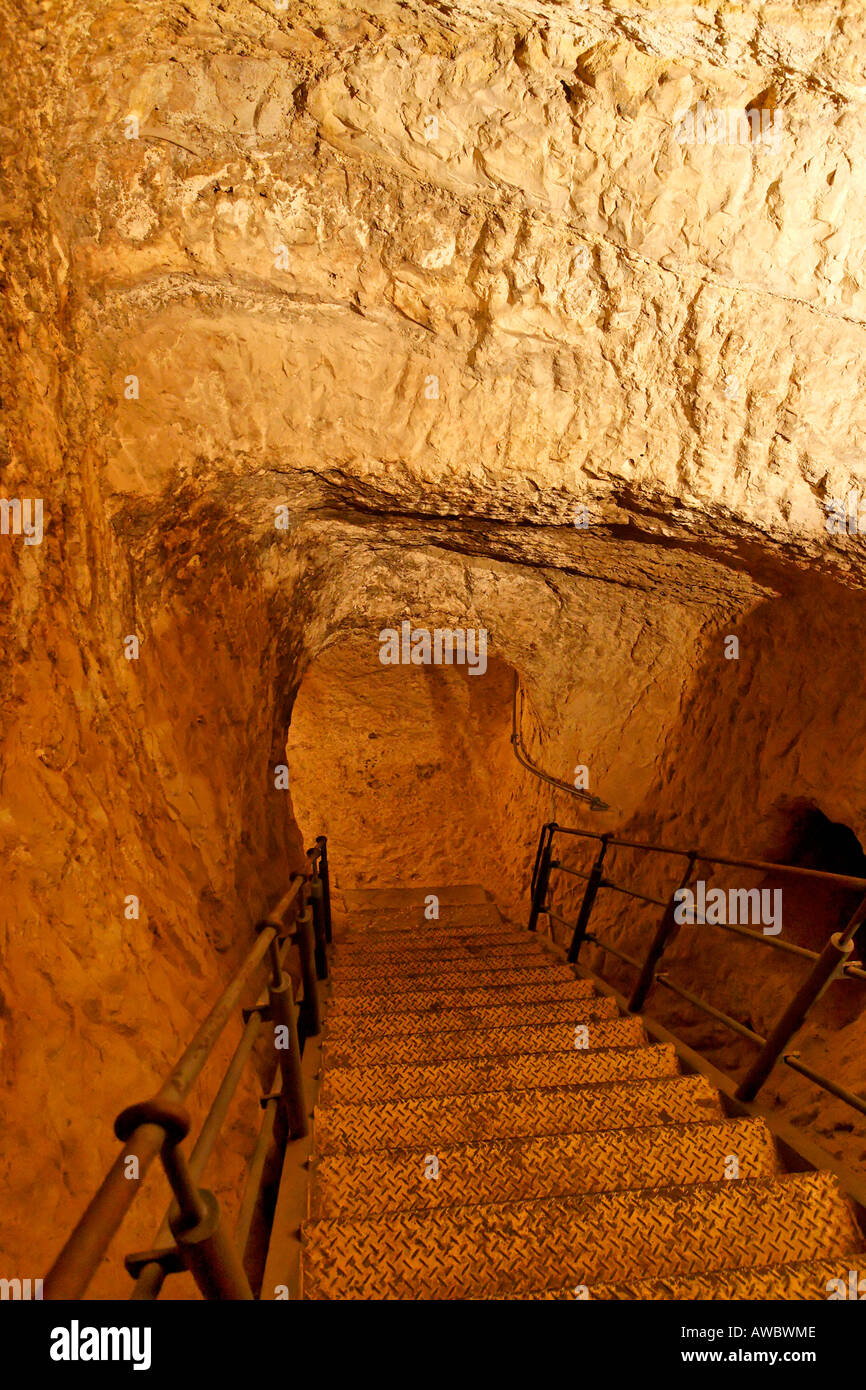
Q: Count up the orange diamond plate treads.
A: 13